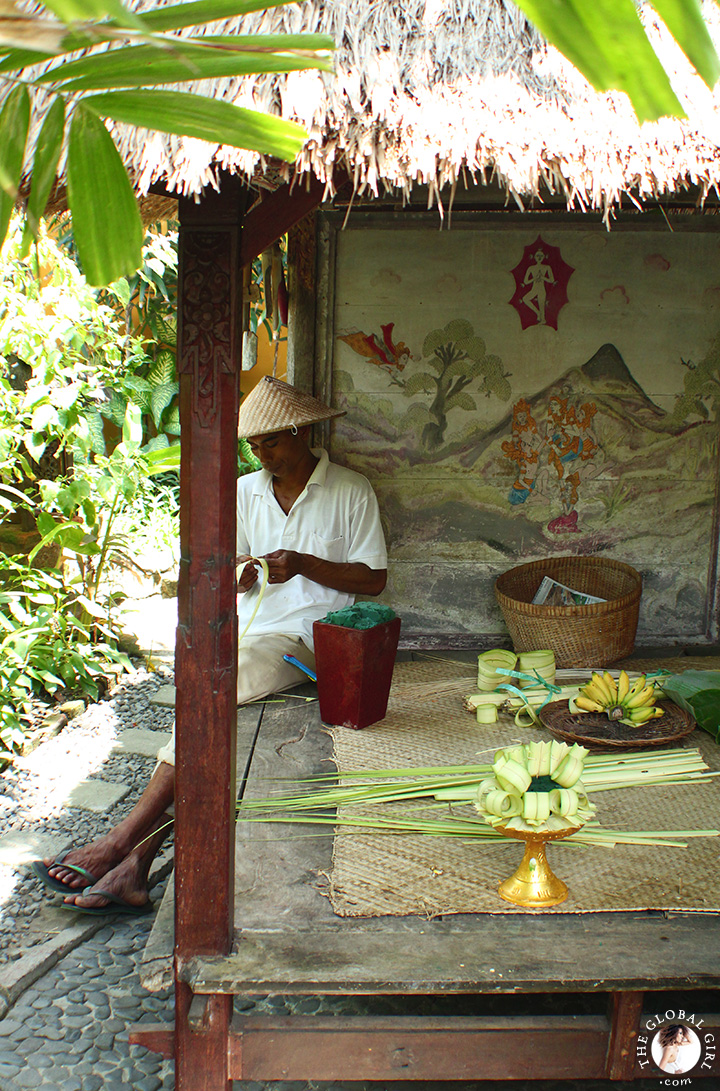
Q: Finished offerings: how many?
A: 1